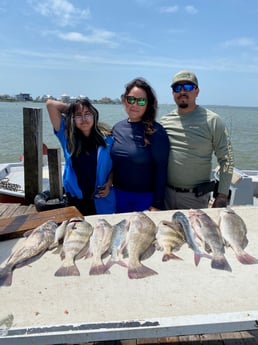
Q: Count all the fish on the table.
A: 10